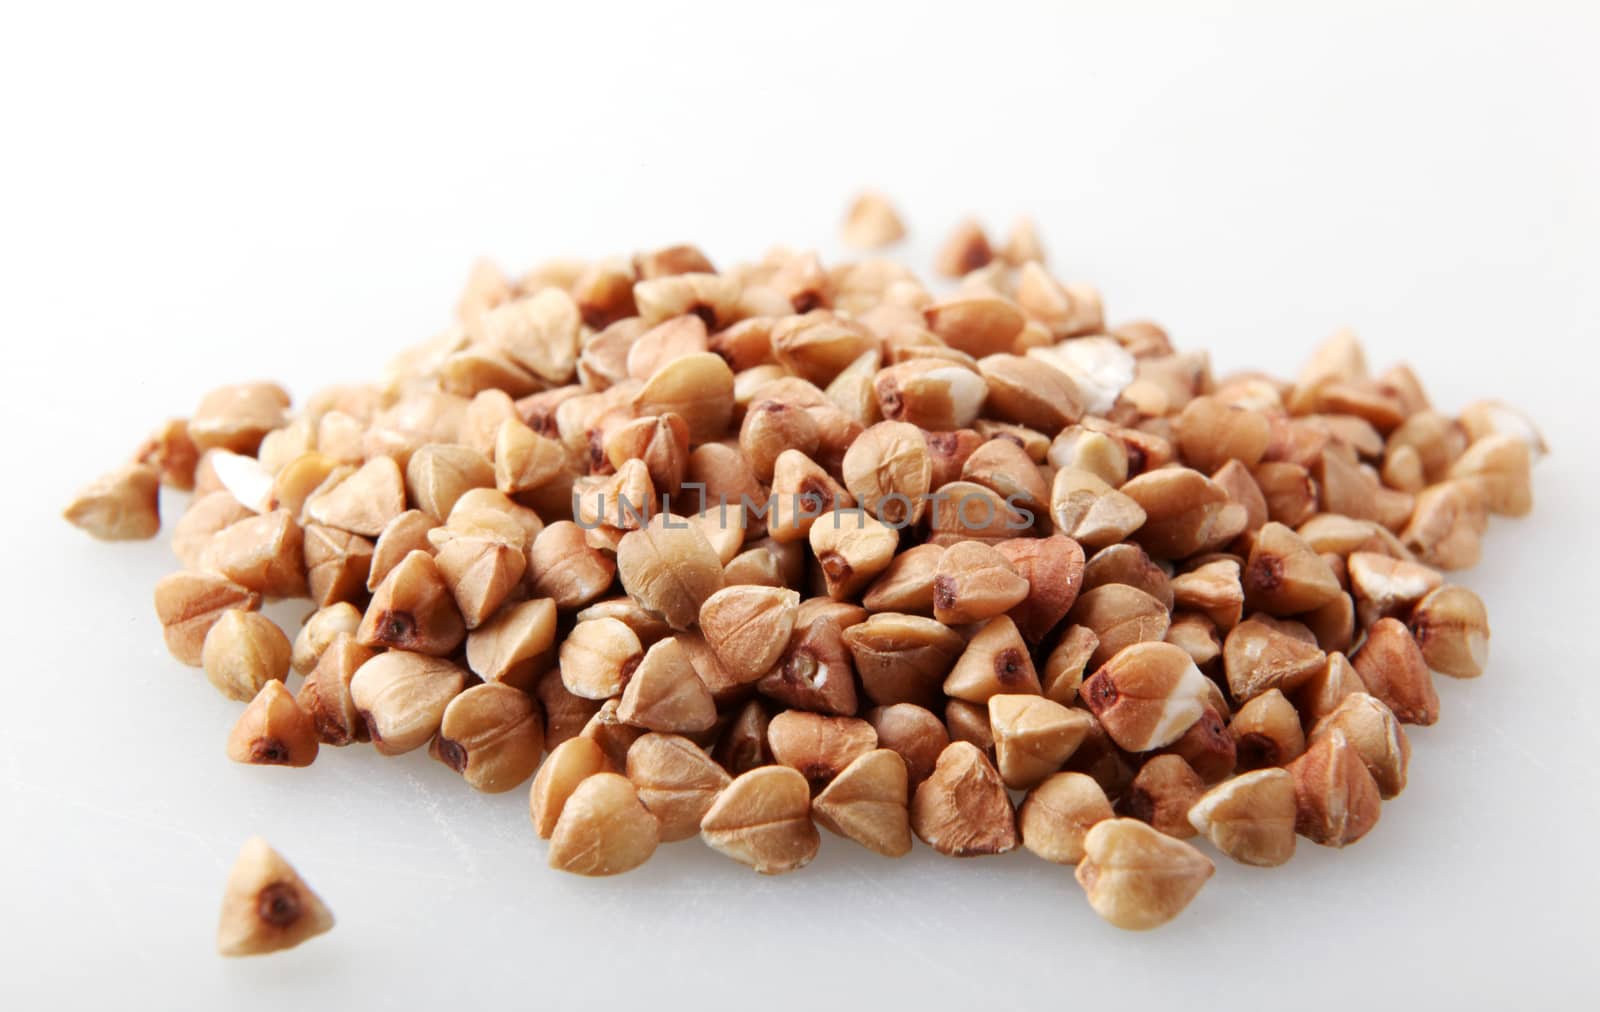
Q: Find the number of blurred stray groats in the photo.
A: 3